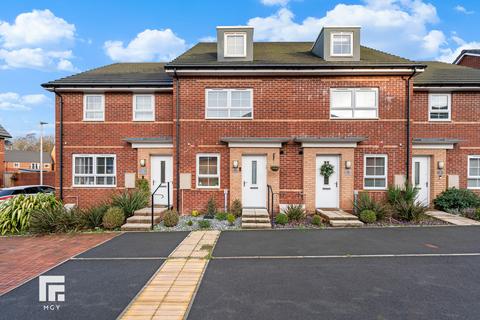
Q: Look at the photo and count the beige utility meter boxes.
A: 4